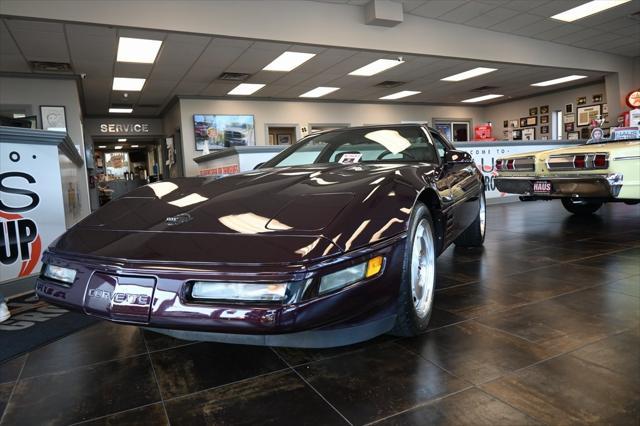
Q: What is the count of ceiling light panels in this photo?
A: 12